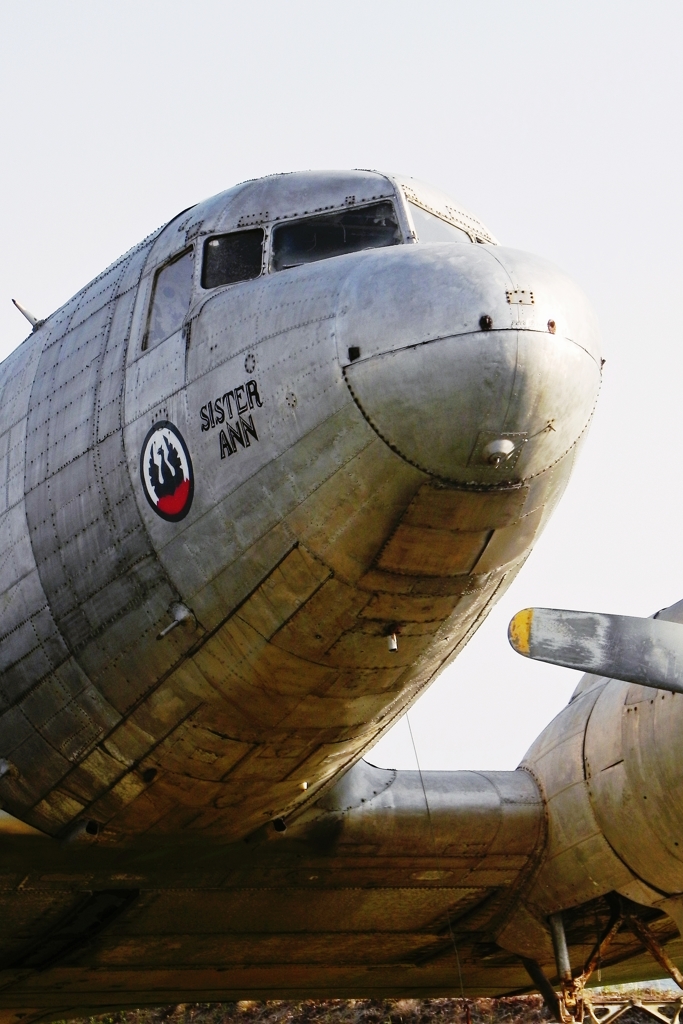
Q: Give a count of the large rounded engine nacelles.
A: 1